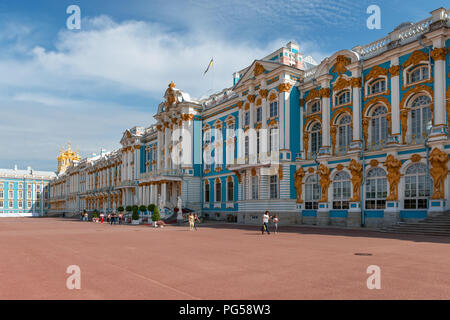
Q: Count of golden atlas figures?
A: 5